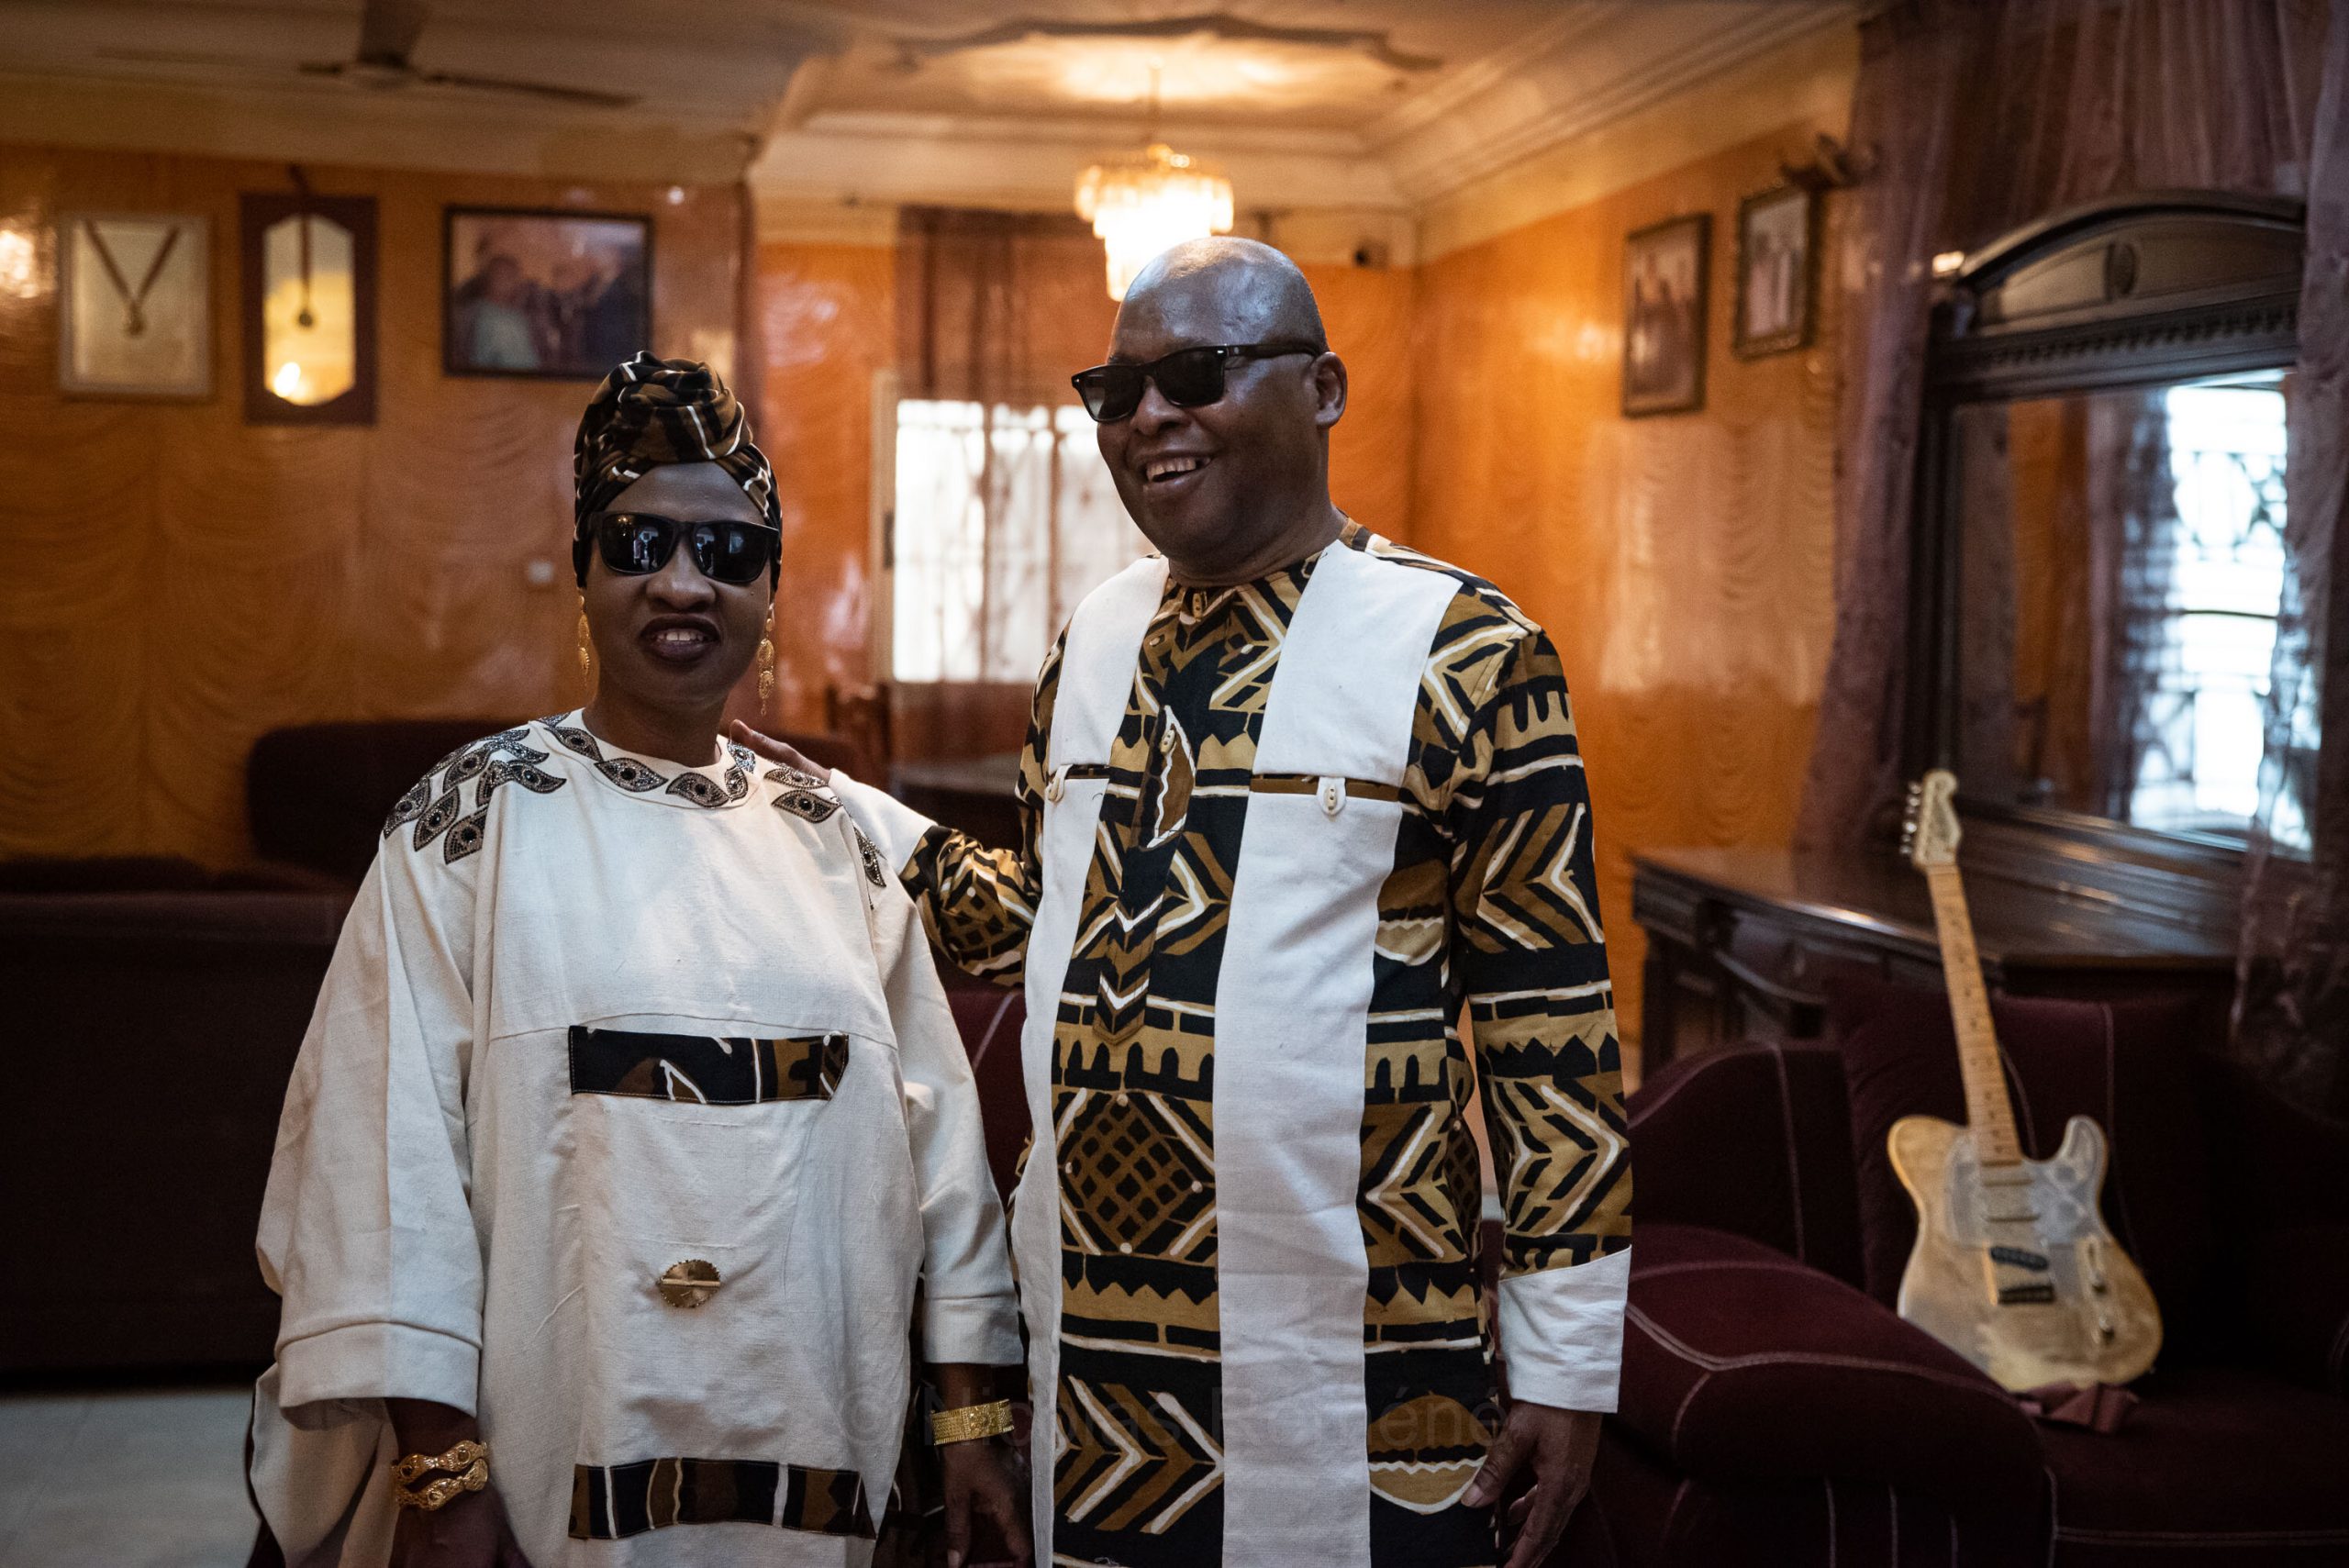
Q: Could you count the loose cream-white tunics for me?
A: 1